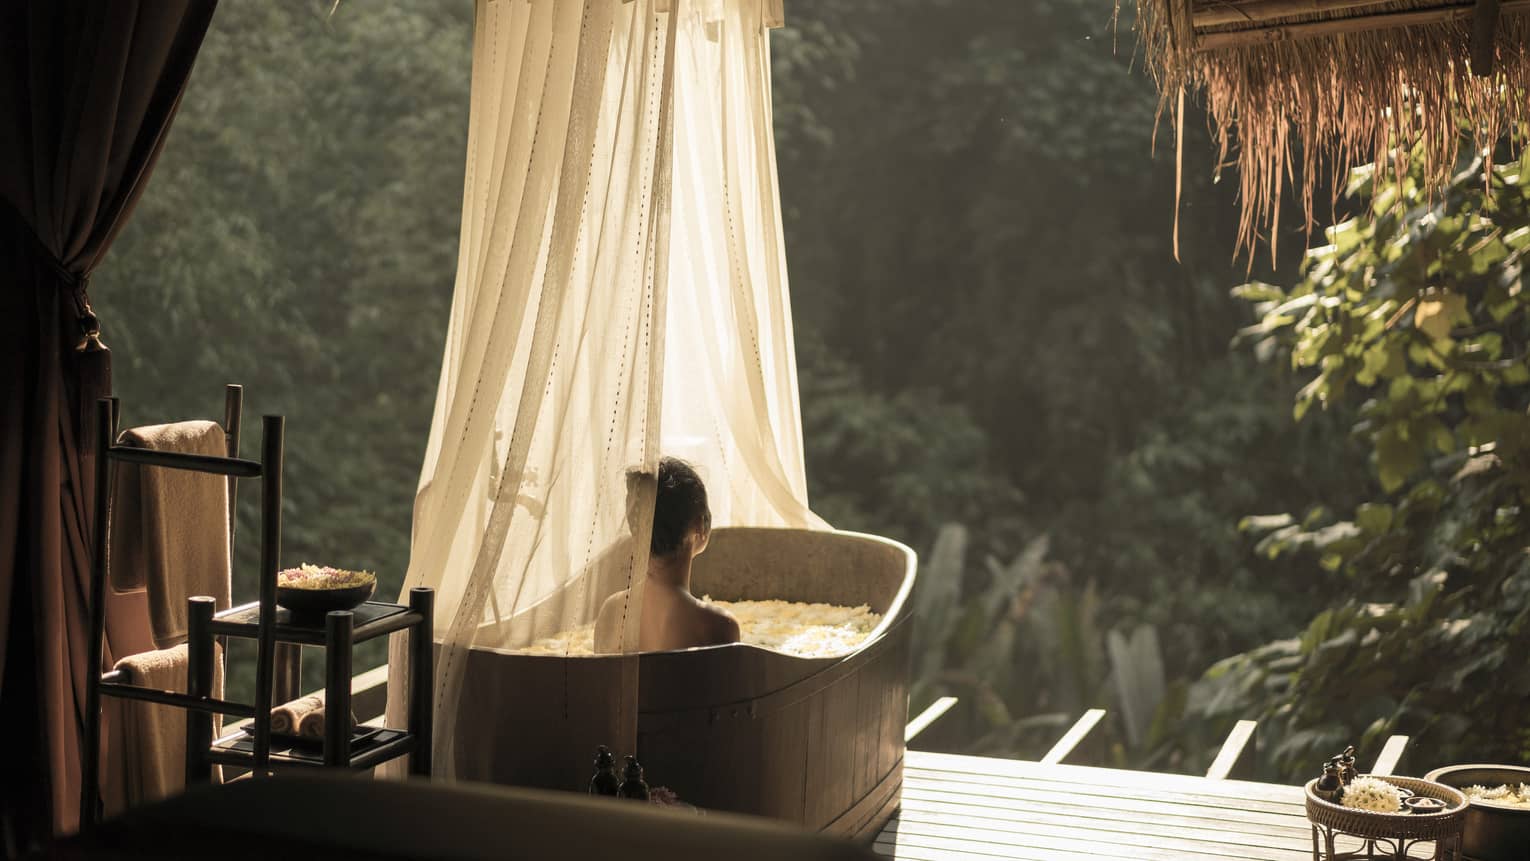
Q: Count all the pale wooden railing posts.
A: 4